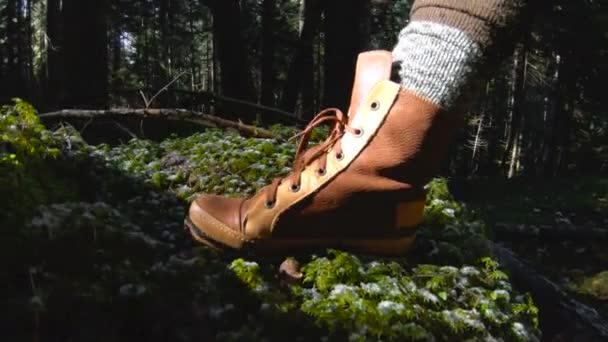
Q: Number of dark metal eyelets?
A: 6